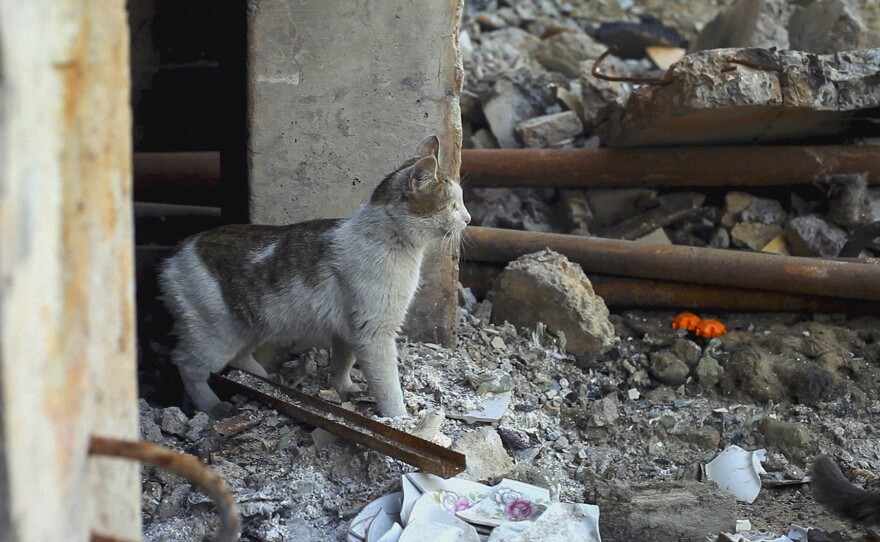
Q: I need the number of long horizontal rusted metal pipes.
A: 3